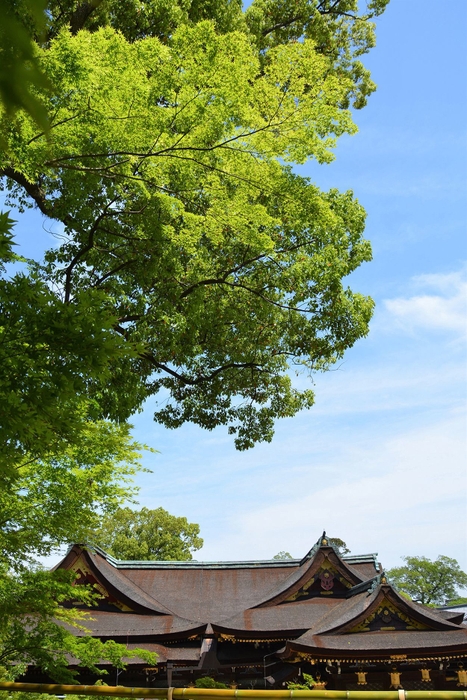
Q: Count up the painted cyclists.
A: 0